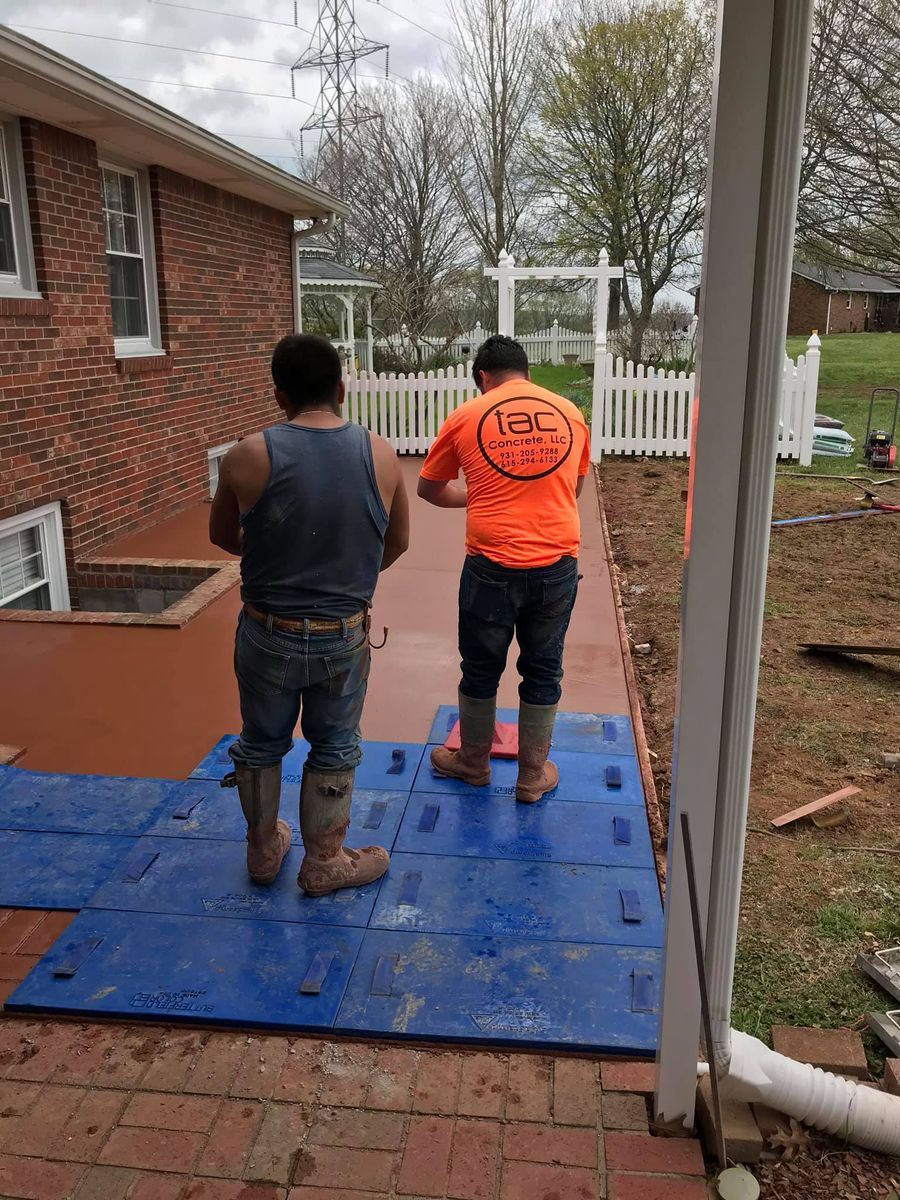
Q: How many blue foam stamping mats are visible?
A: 11